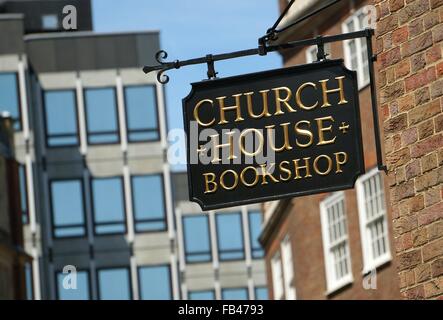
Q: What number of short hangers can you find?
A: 2